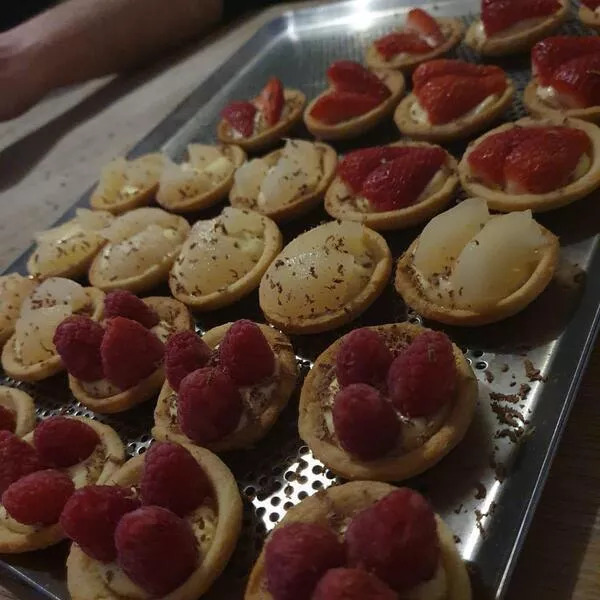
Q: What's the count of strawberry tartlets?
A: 9